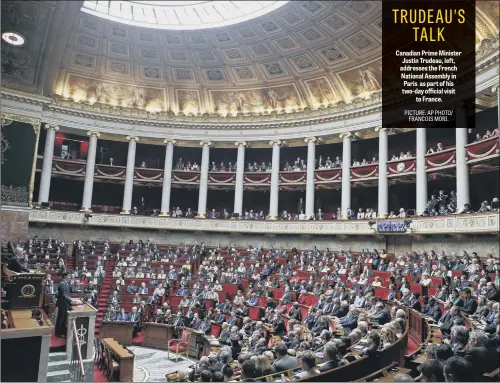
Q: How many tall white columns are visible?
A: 12